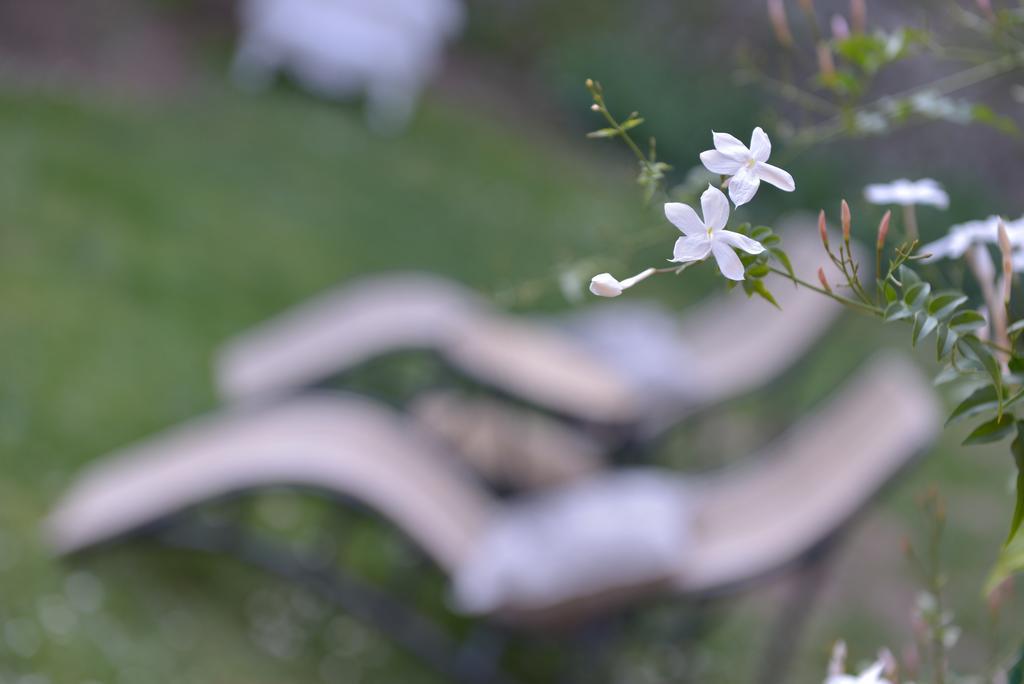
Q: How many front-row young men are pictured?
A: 0